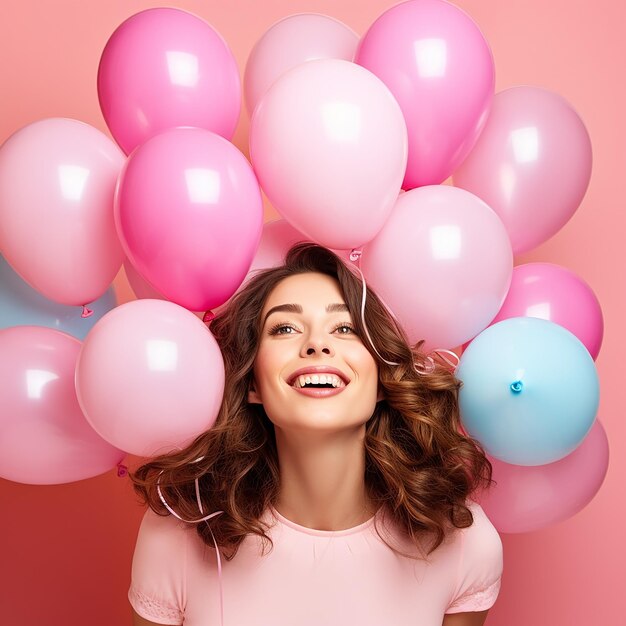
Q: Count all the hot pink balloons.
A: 4